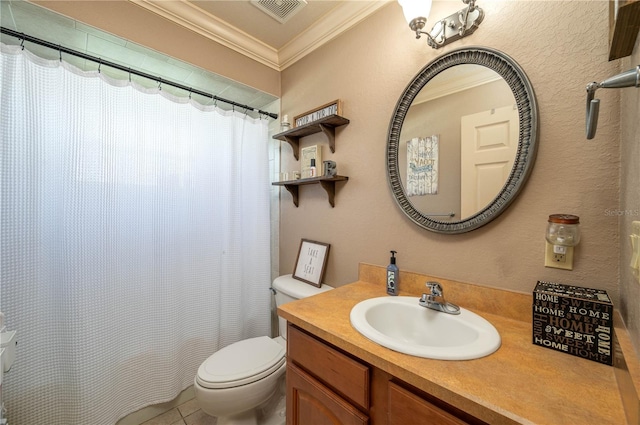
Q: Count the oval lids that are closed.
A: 1